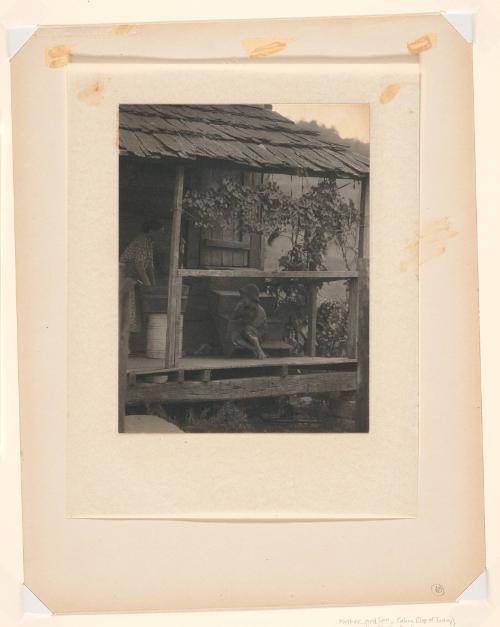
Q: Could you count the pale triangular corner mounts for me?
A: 4